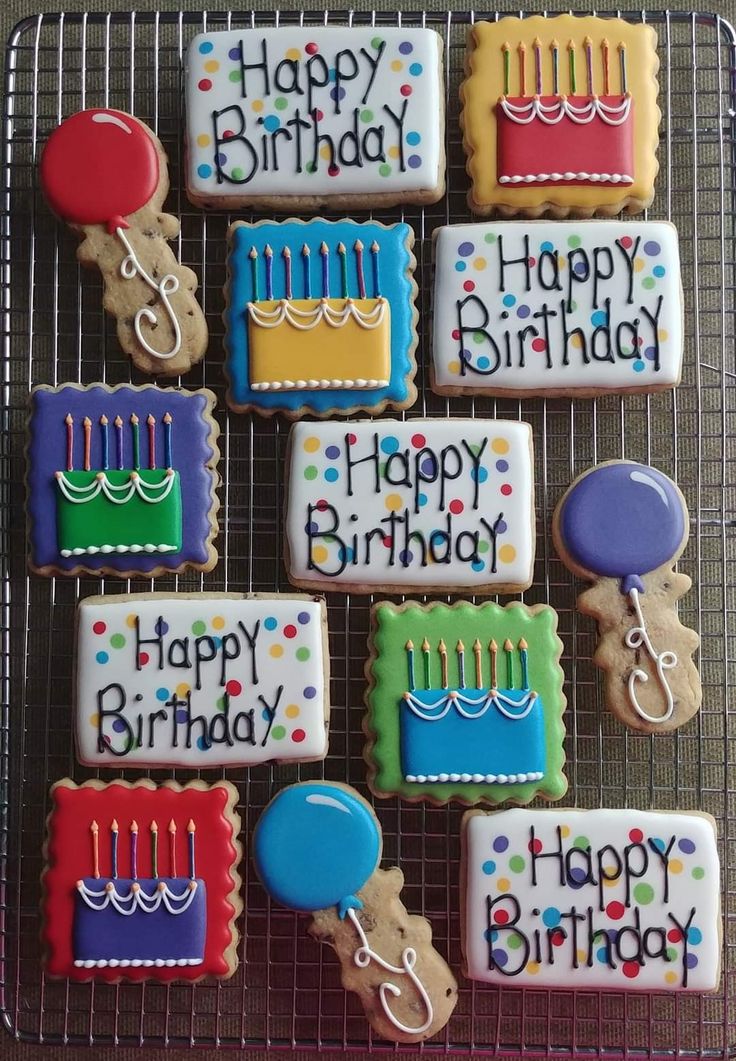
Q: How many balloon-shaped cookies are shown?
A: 3